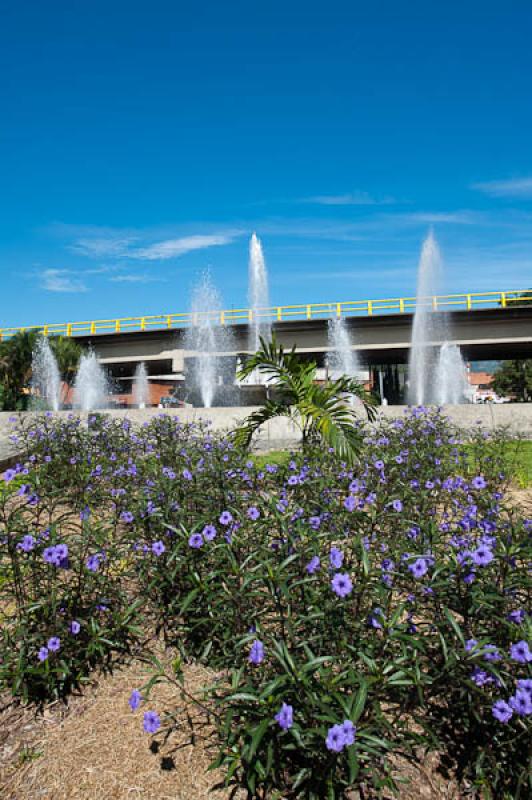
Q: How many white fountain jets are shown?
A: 8